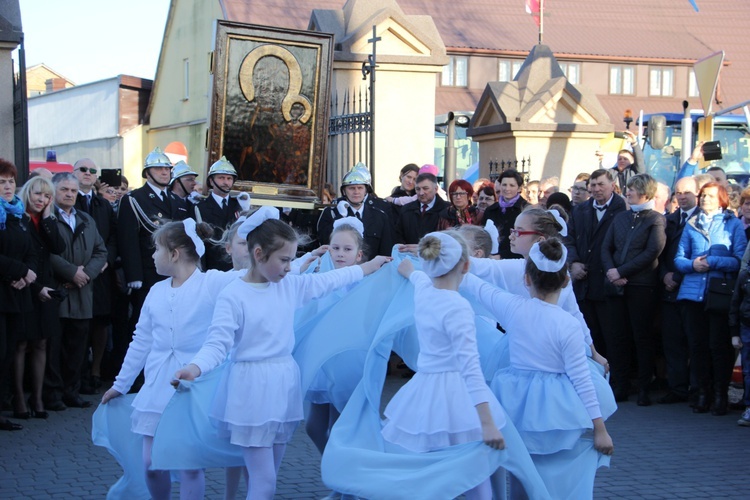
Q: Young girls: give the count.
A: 8